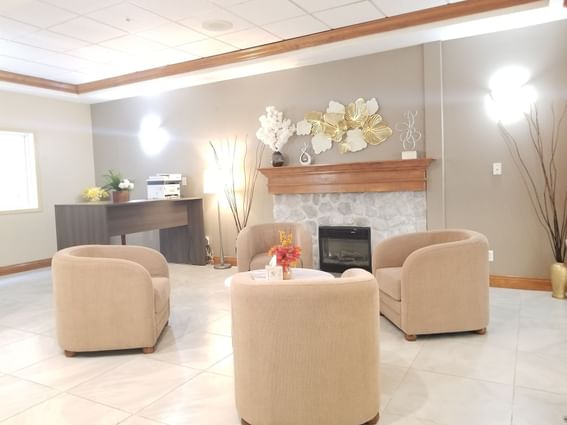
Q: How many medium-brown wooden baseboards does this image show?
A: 3